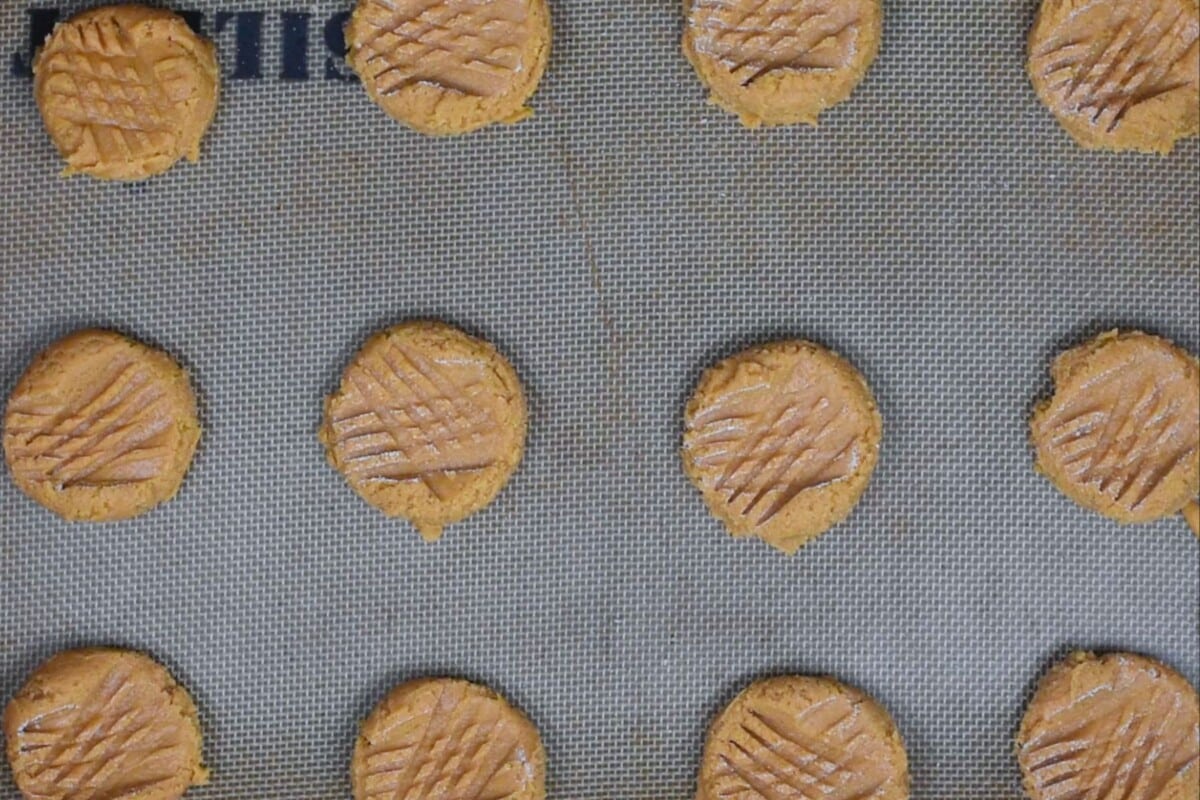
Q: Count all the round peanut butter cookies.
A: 12